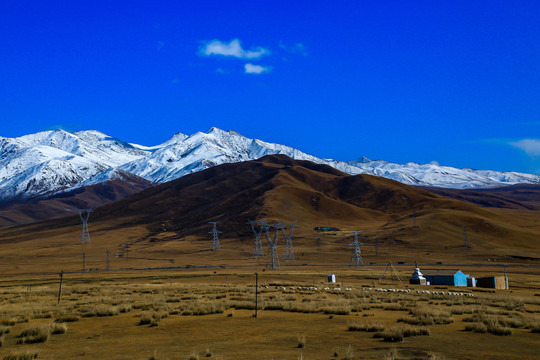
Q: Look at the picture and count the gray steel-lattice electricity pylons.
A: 6